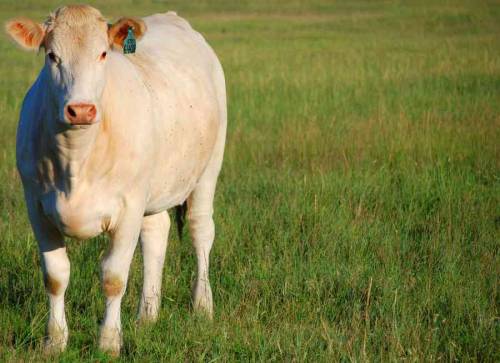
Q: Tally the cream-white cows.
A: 1